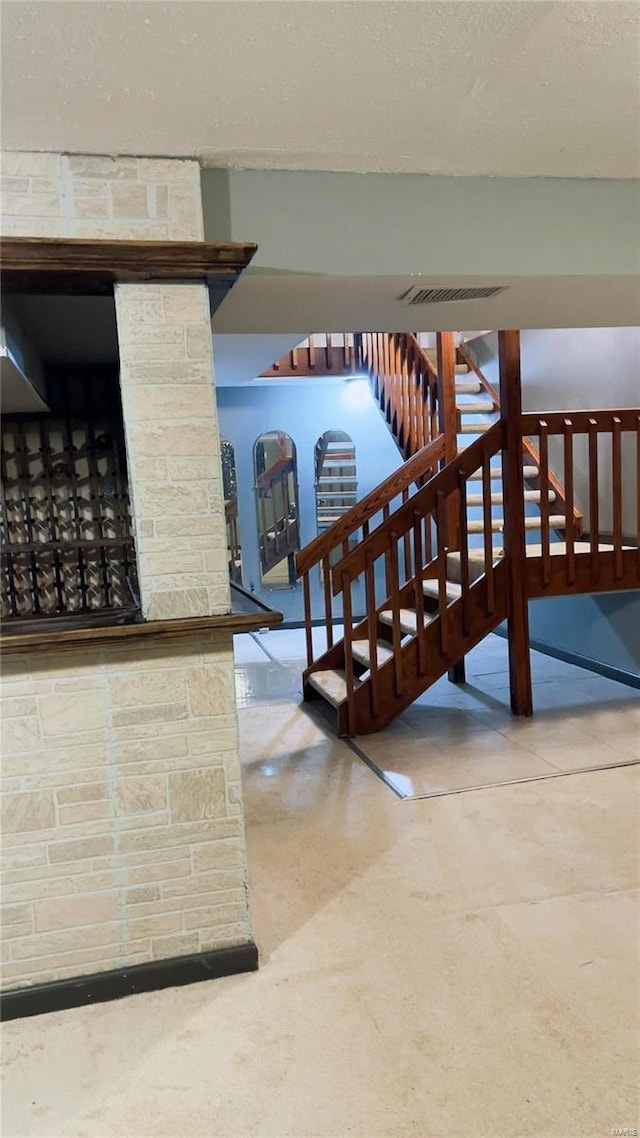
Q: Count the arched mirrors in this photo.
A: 3